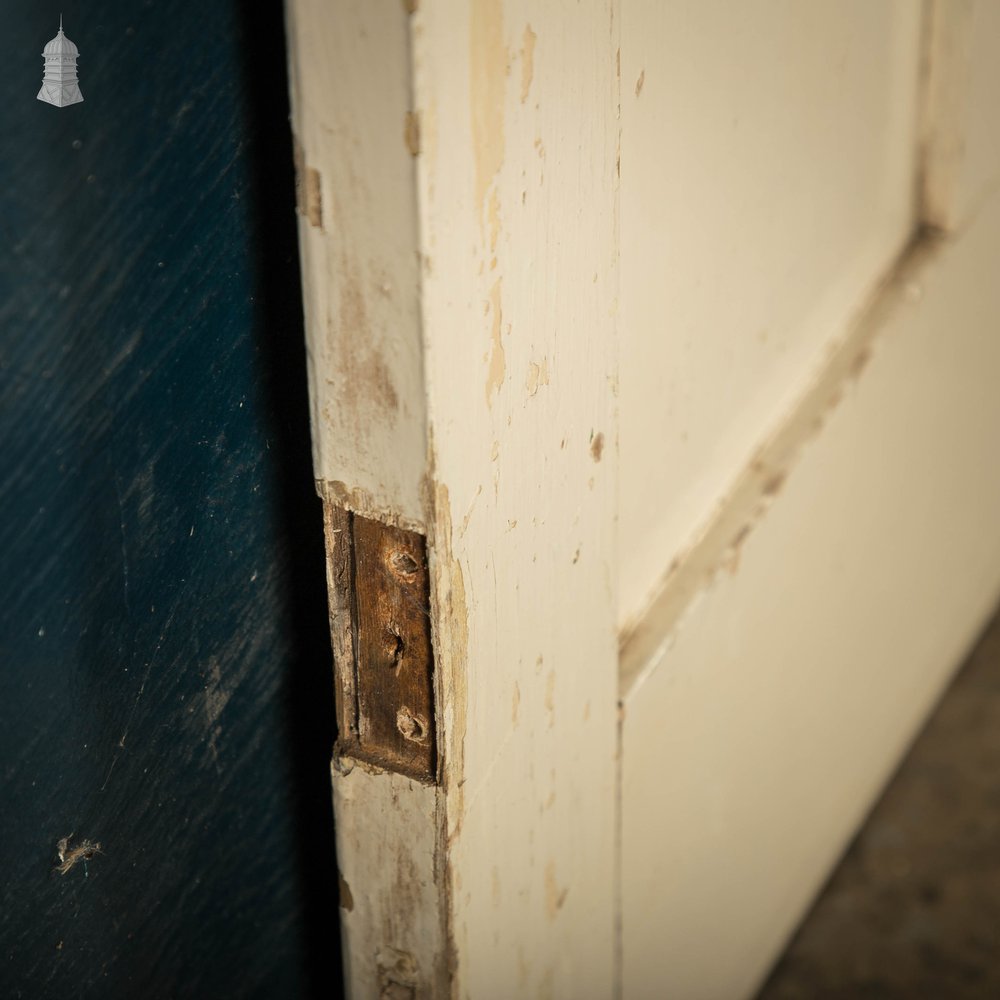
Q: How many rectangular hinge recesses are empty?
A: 1